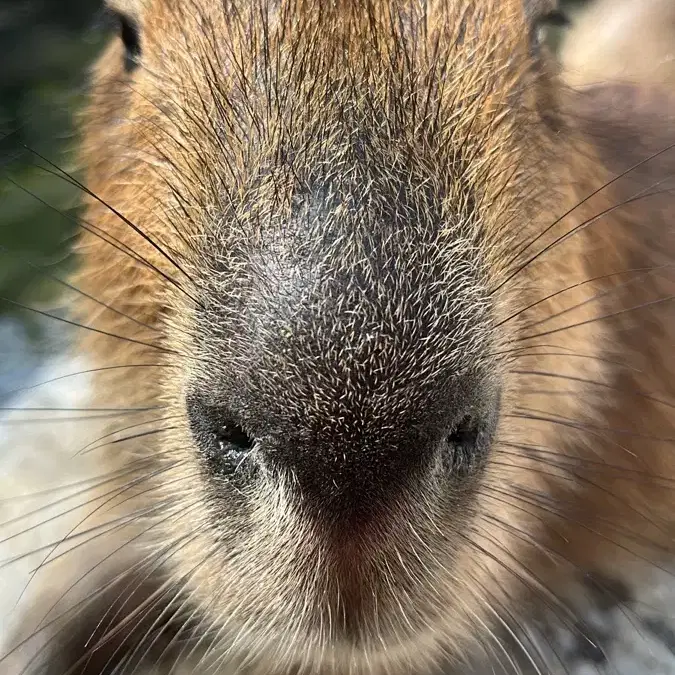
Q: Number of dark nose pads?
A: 1